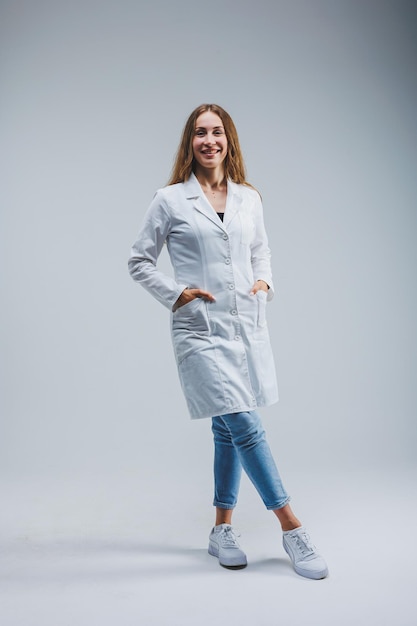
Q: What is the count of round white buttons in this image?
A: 5